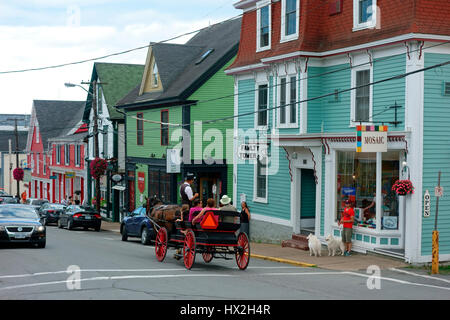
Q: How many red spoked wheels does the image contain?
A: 4